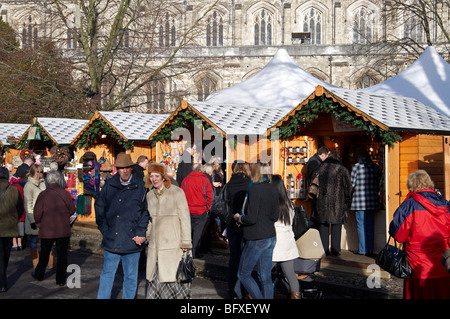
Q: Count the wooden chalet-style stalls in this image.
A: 5